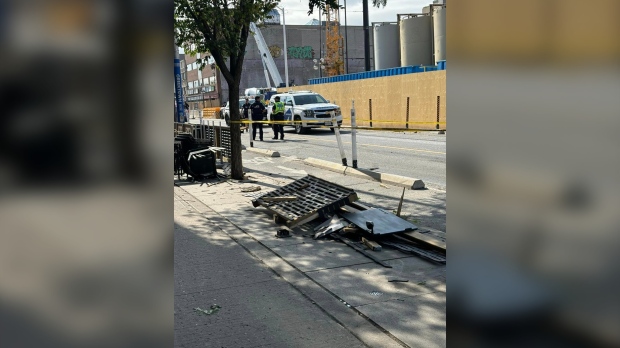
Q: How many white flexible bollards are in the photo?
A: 3